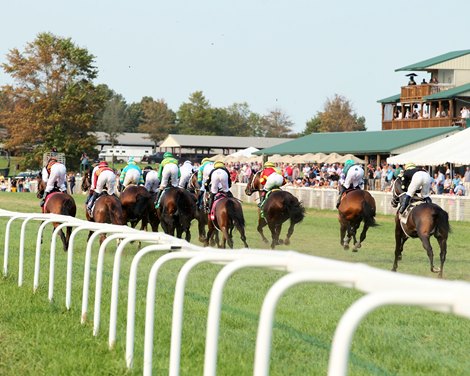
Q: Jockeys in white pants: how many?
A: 11